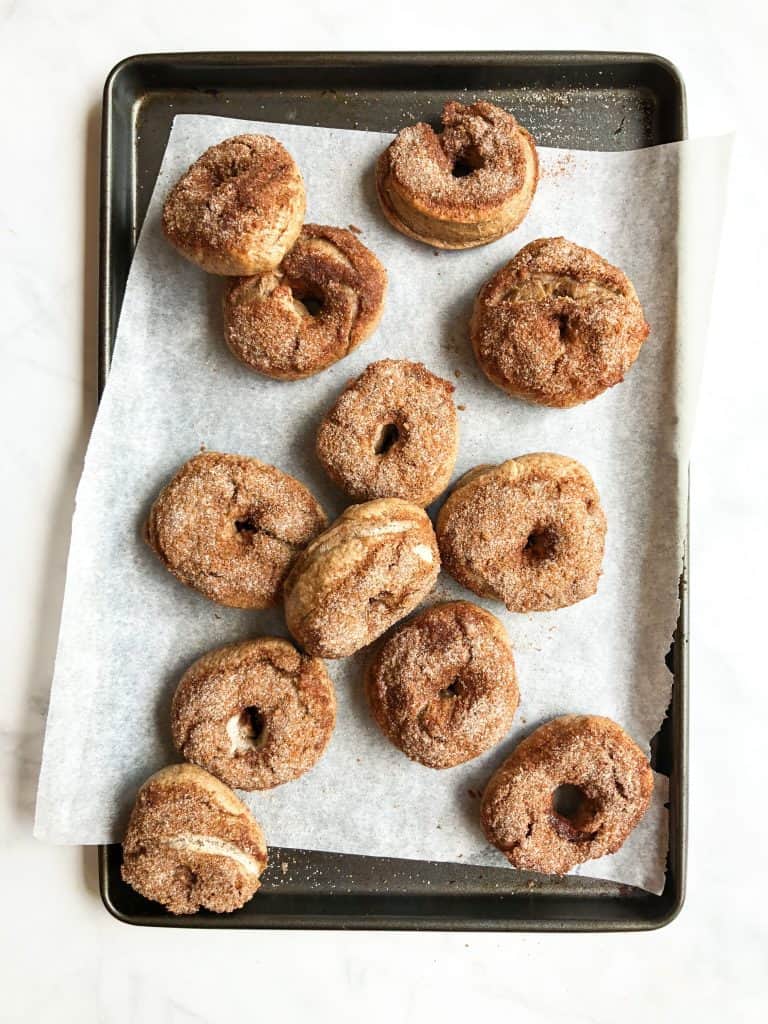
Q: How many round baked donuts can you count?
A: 12